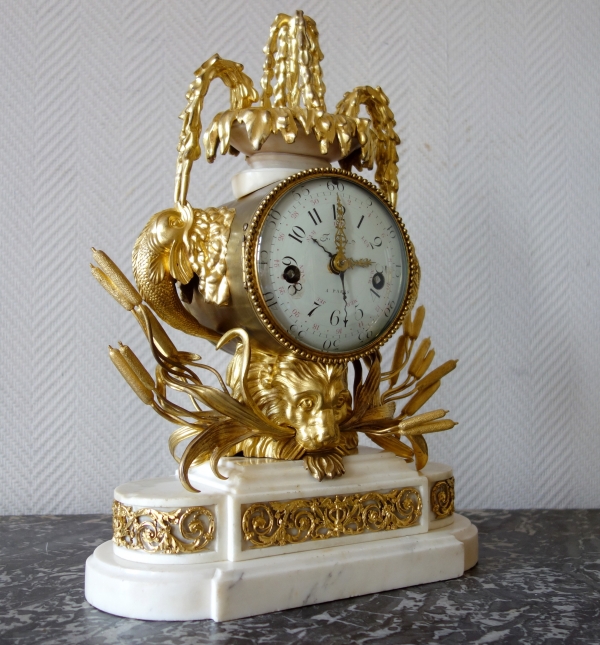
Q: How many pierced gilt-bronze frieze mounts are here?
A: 3